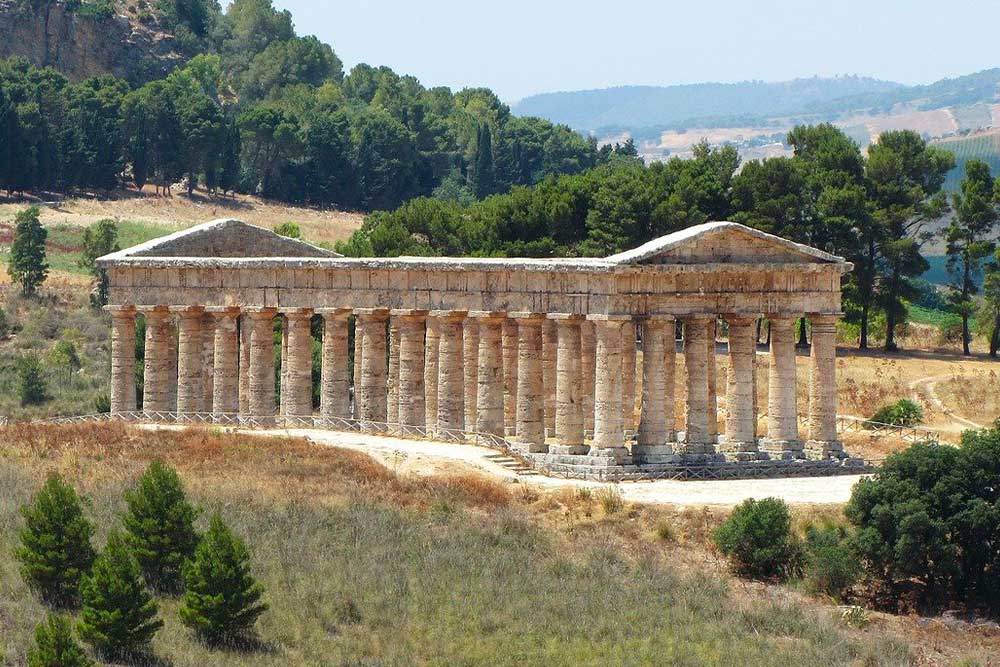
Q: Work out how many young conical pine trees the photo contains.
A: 5